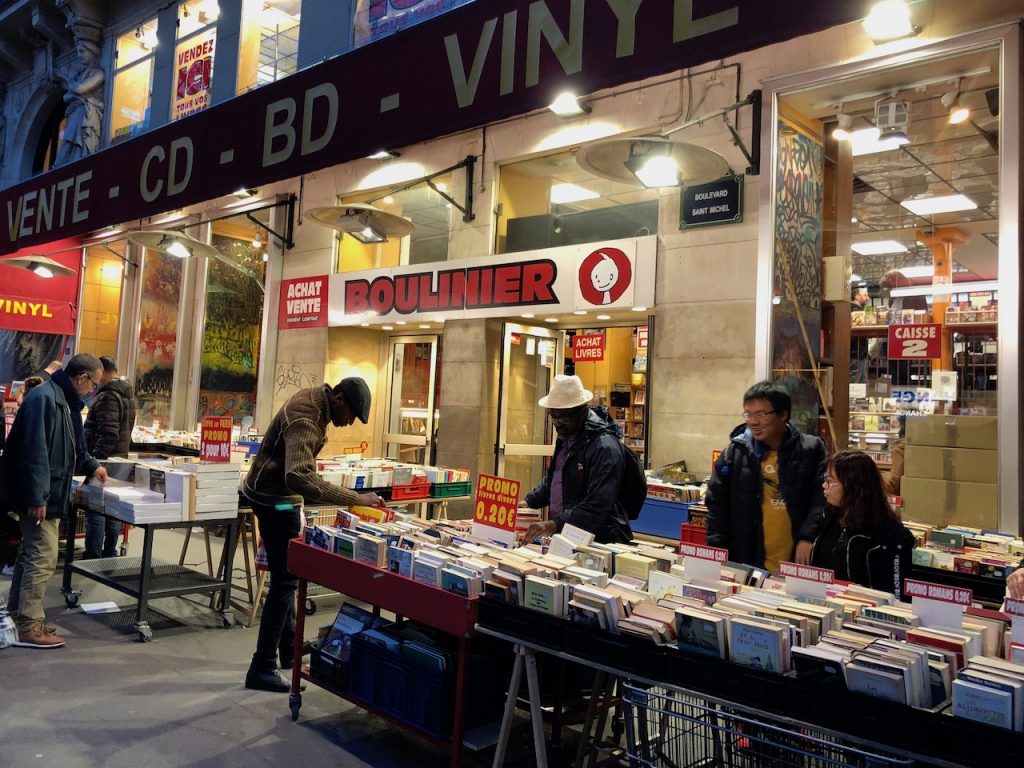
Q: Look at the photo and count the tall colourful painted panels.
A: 3